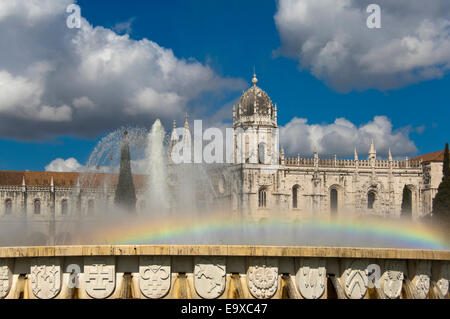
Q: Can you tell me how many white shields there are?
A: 11